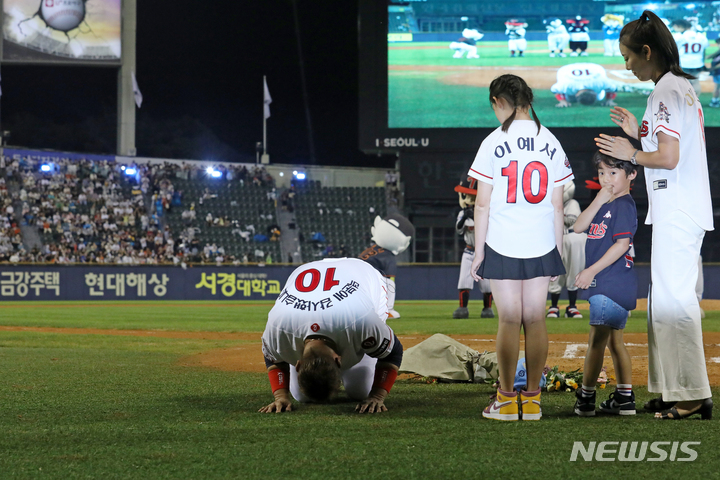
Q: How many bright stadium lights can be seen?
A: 4